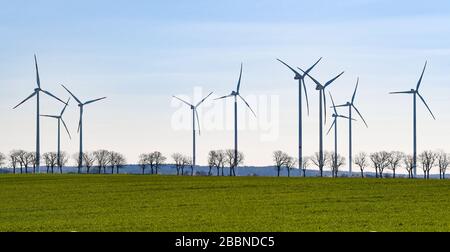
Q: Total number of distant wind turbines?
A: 10